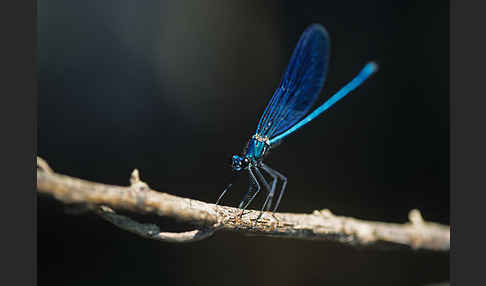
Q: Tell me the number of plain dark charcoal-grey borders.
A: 2